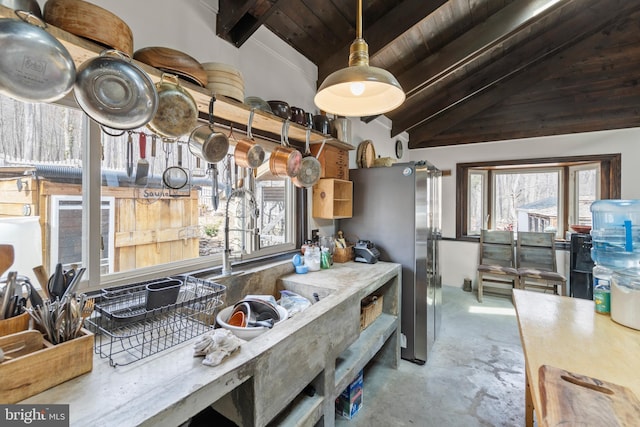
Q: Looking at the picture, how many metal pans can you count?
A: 7